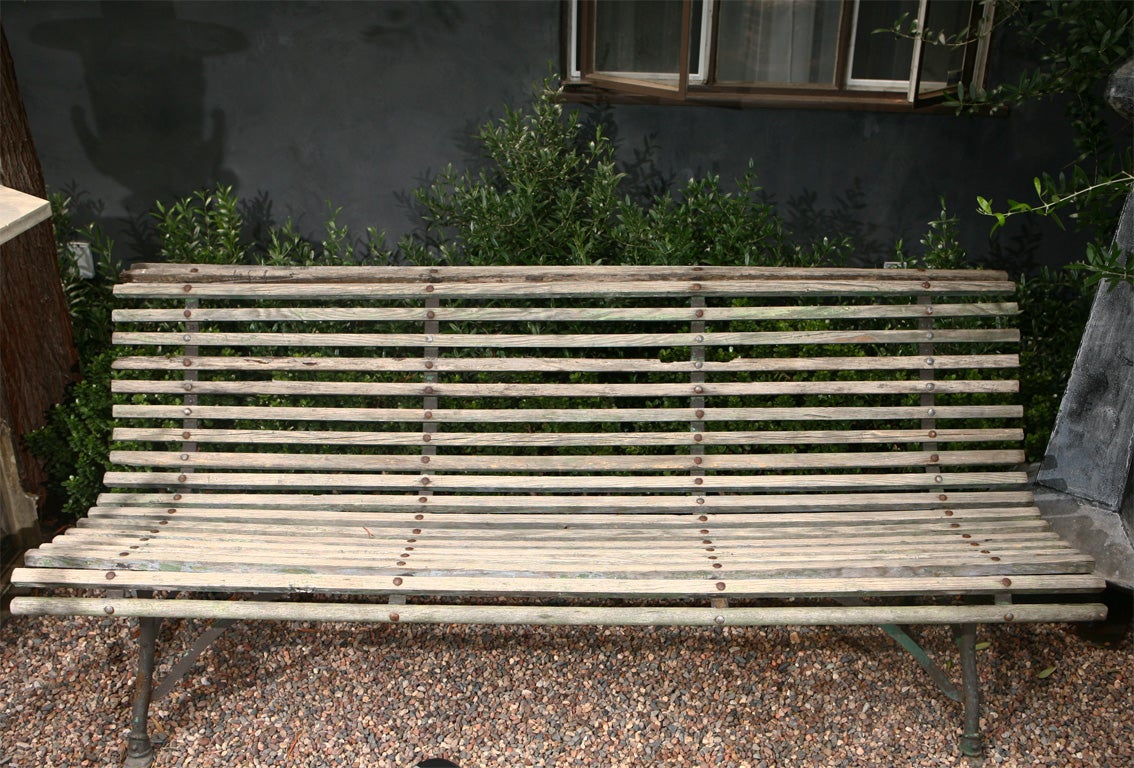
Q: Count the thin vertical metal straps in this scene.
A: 4